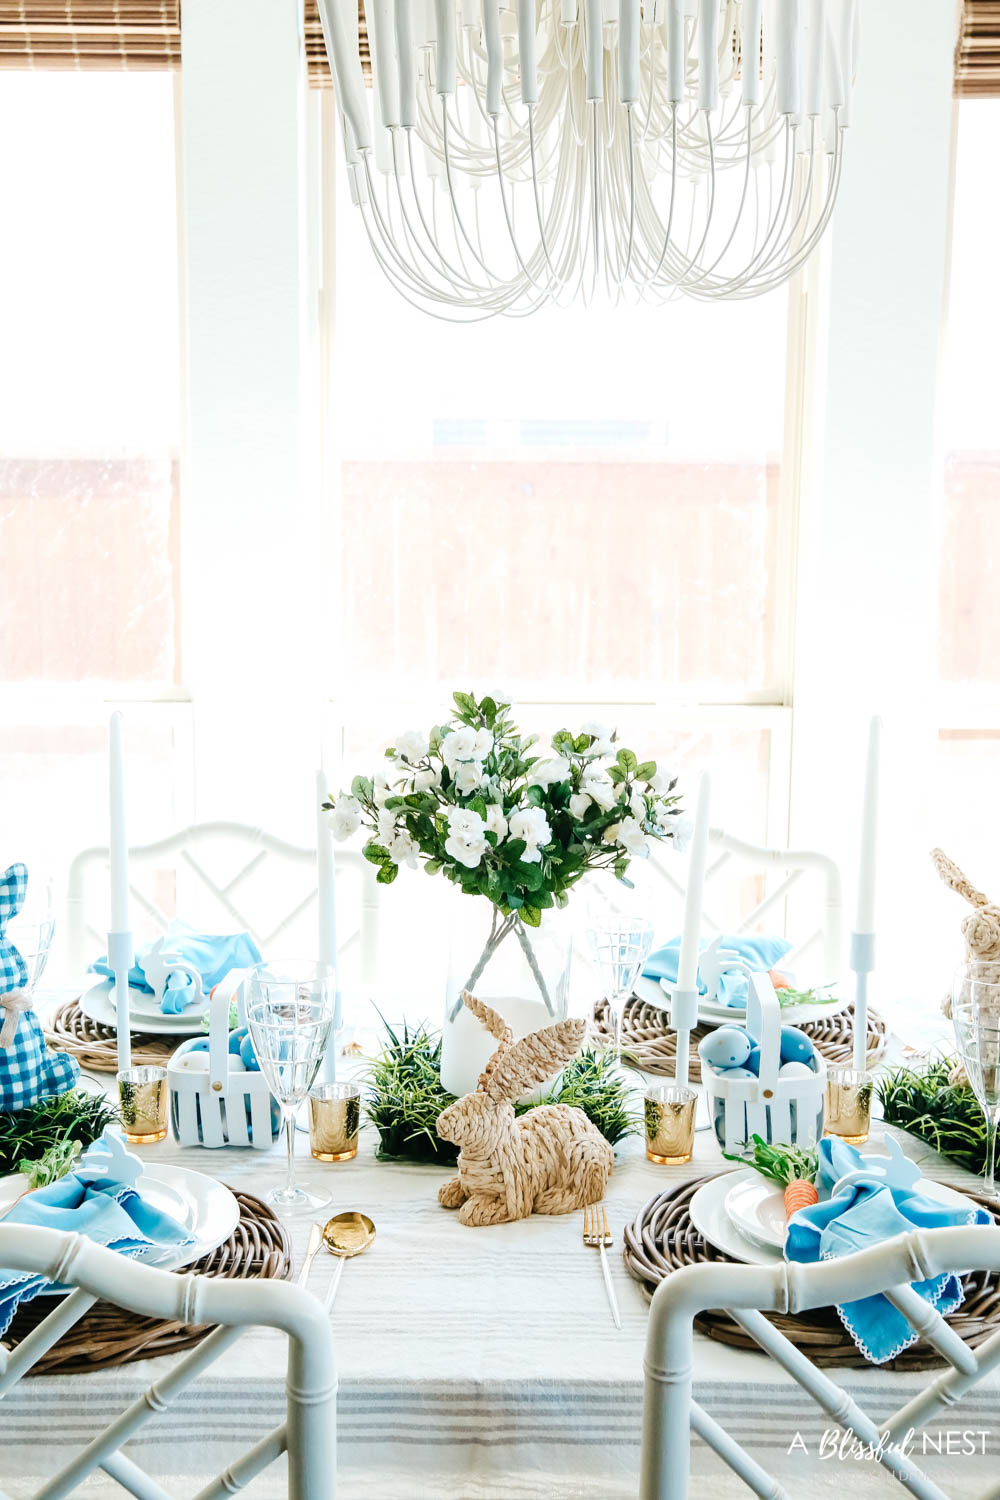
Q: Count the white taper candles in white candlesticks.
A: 4